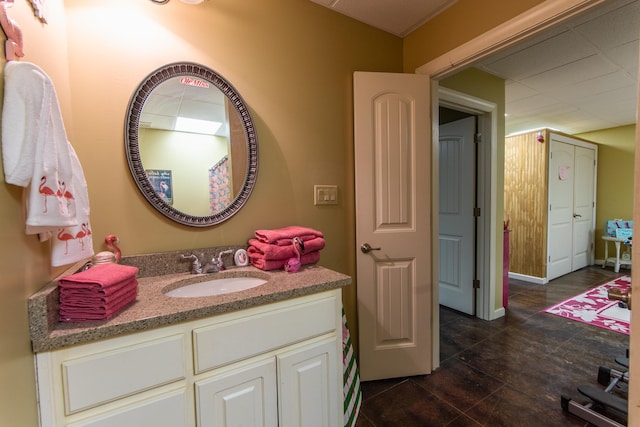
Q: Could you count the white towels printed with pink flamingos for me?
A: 2